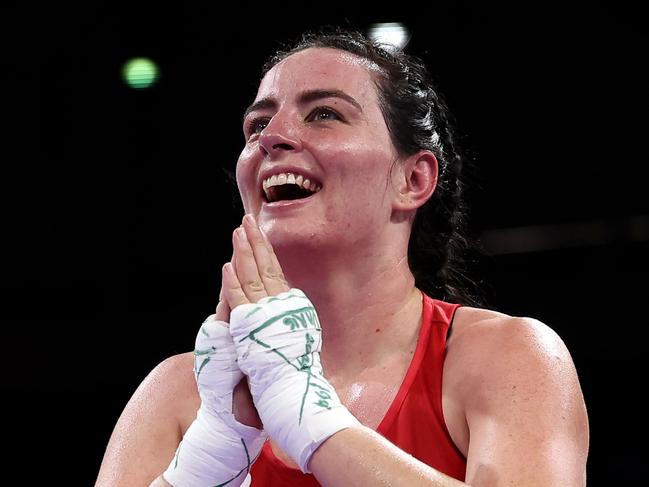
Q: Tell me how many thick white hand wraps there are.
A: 2